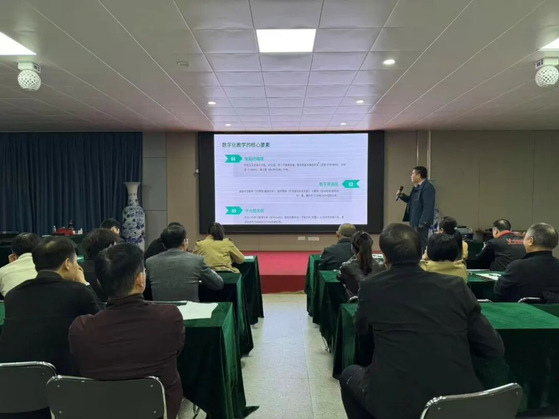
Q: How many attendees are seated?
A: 15